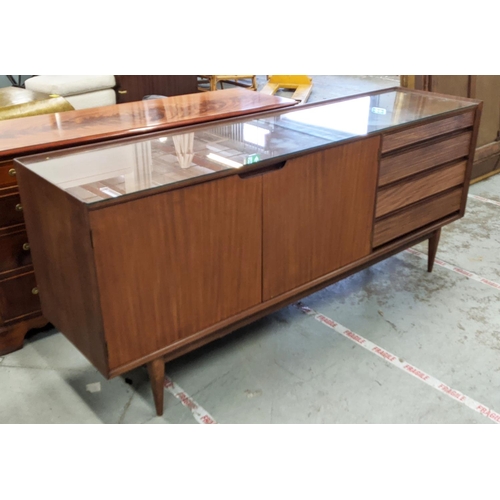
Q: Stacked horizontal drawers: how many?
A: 4